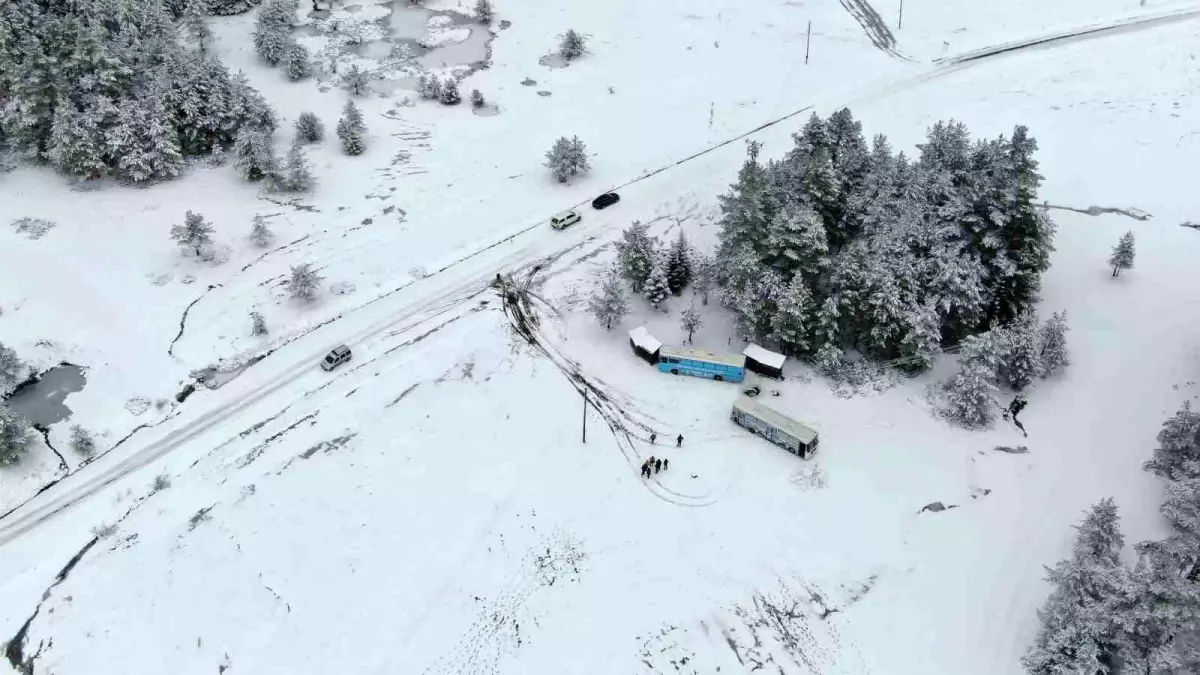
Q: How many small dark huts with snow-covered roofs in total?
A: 2